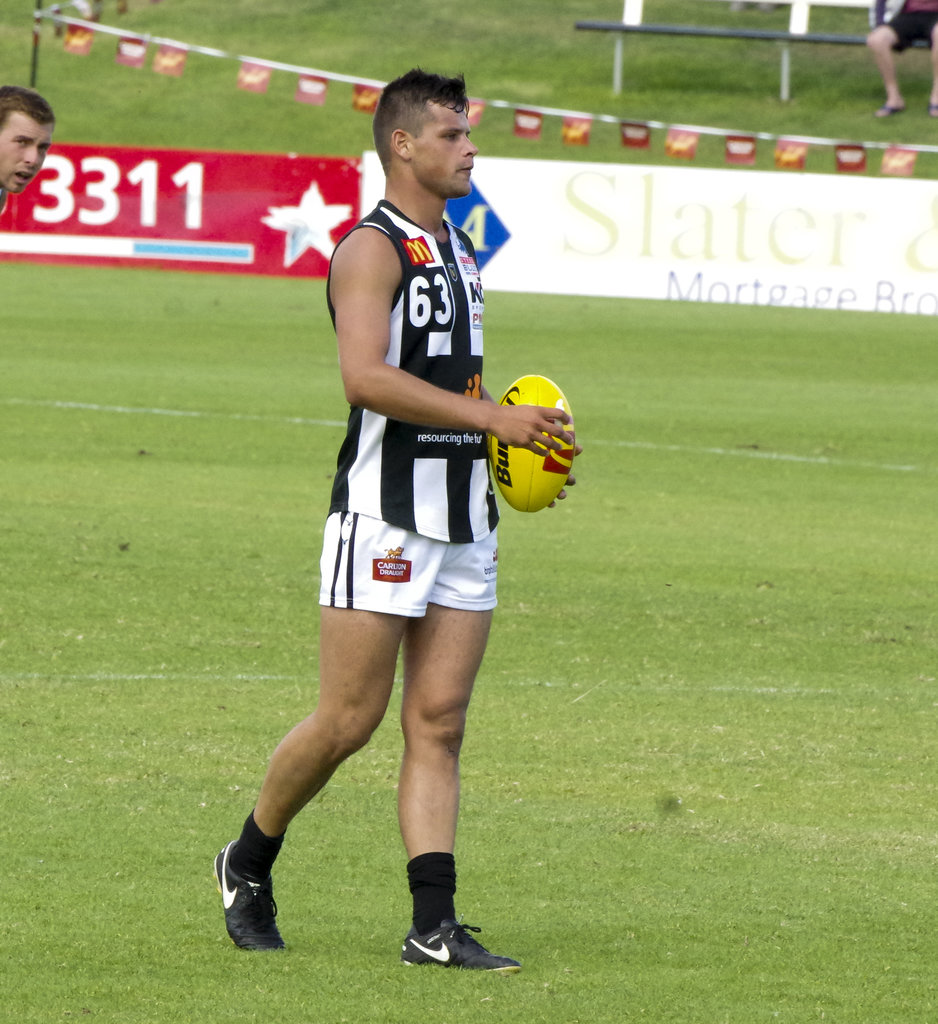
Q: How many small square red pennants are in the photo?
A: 15